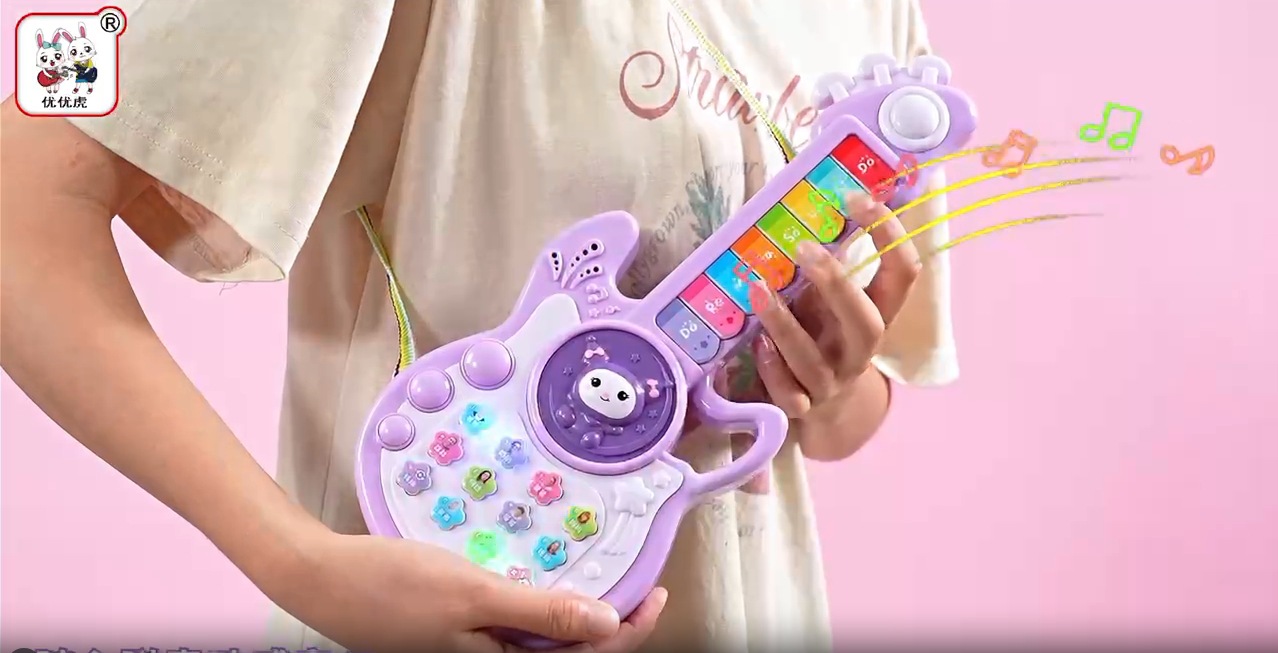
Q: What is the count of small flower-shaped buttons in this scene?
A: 12